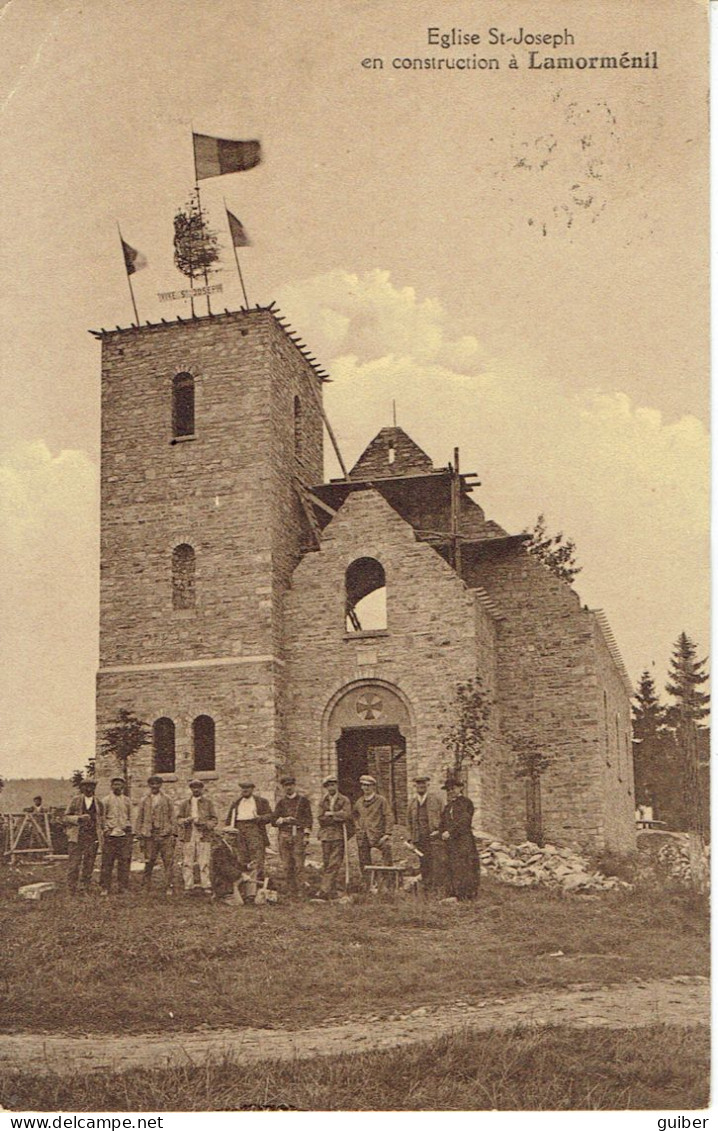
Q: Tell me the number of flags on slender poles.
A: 3